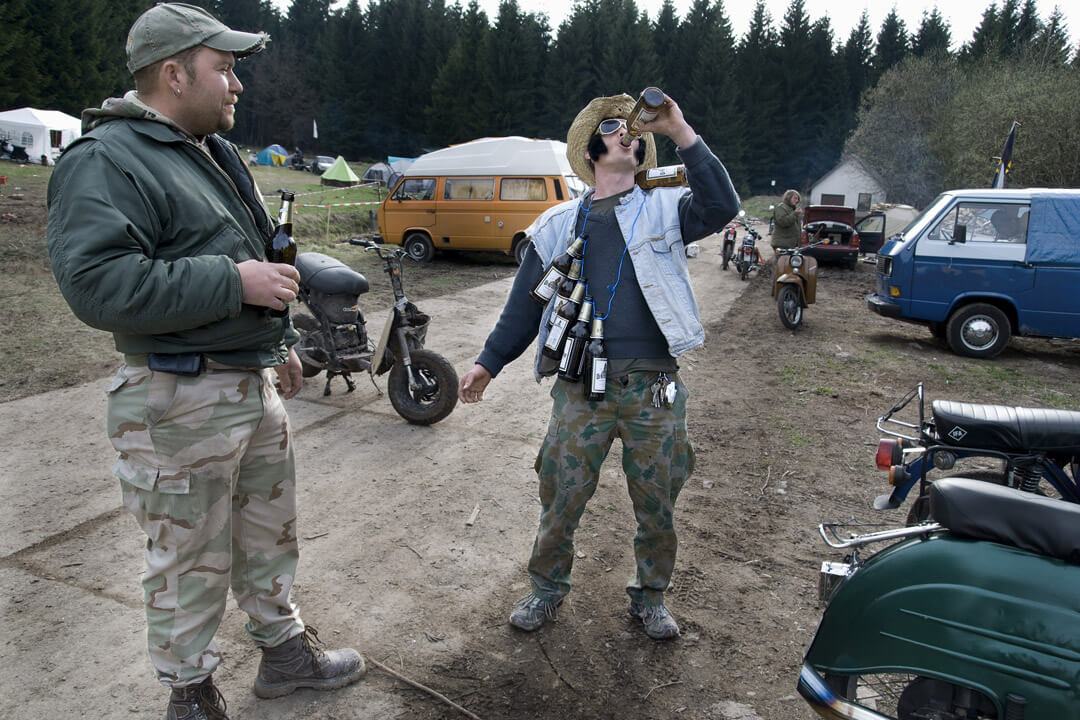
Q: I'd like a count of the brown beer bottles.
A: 8